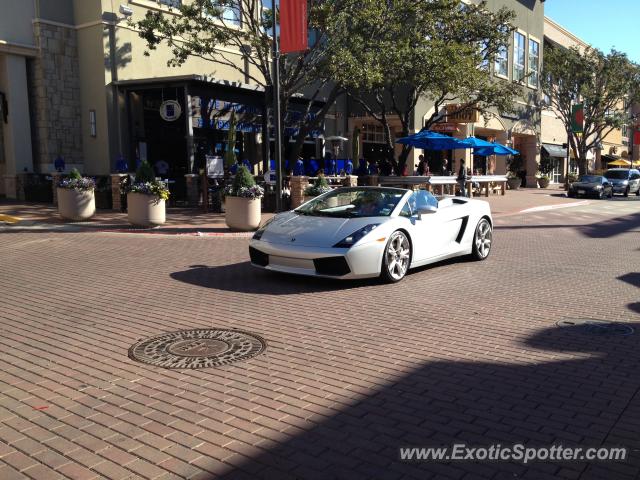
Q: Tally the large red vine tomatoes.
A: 0